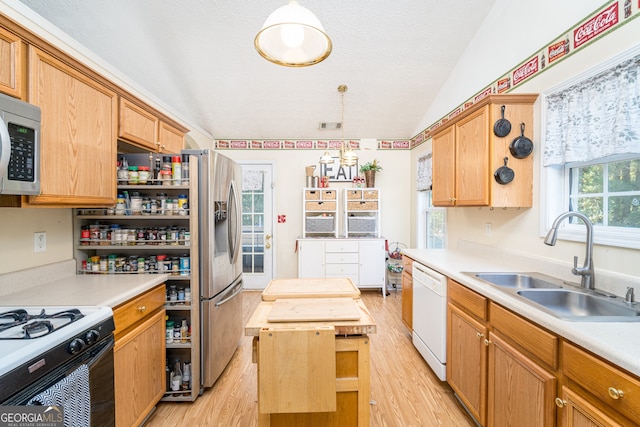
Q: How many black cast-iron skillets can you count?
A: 3